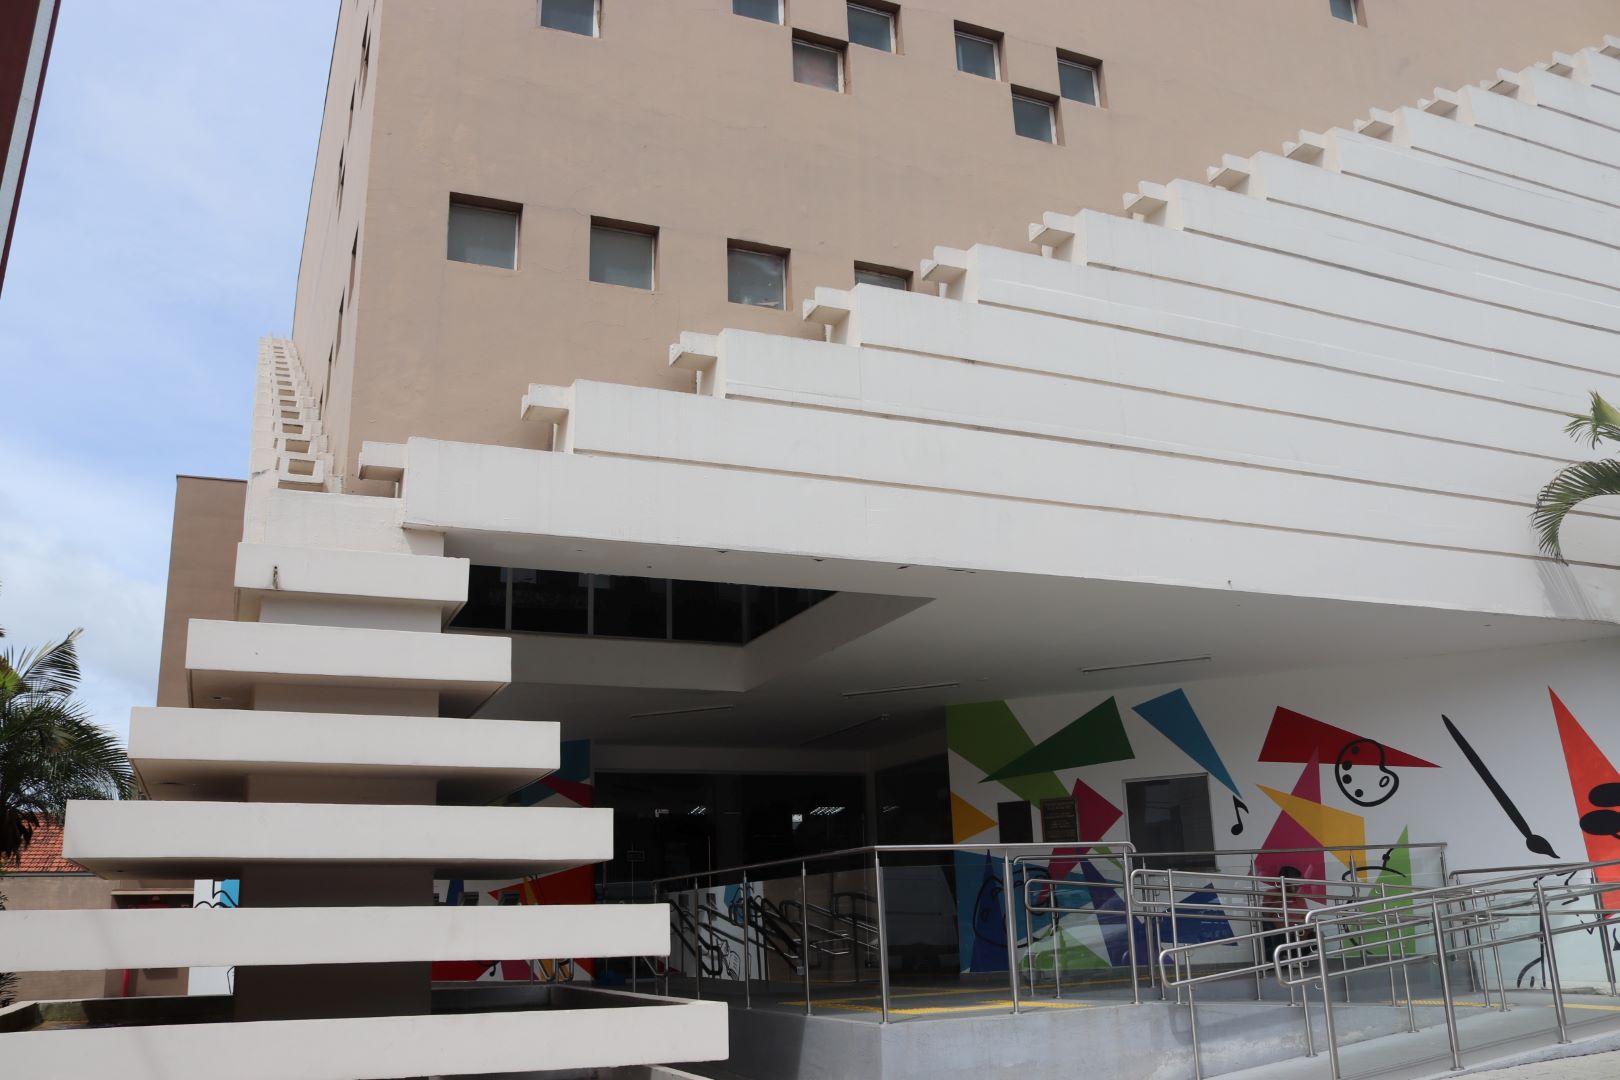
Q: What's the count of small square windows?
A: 12